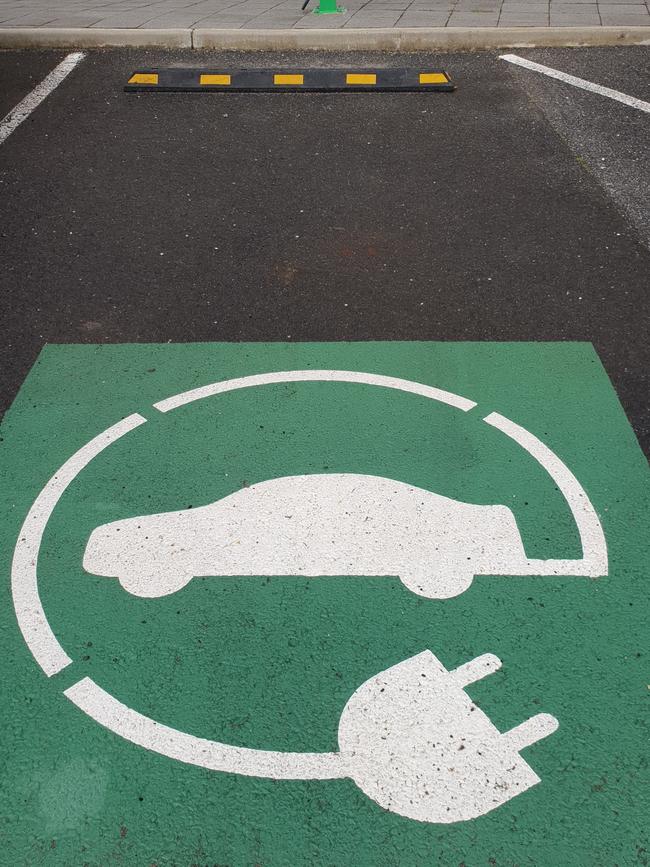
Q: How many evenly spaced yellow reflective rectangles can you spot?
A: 5